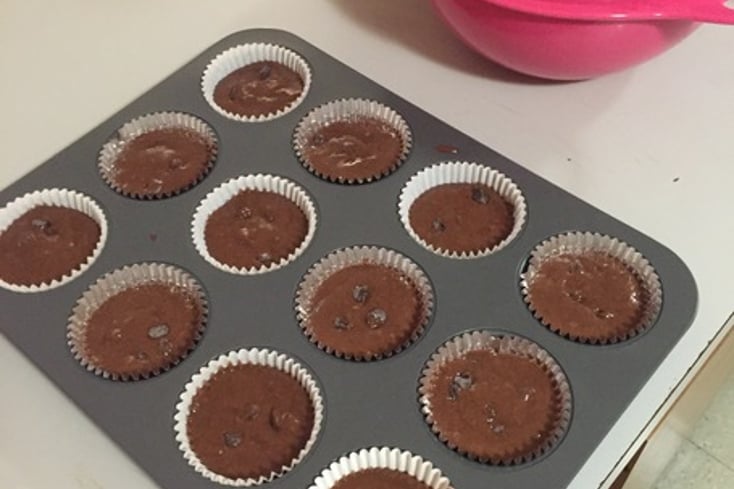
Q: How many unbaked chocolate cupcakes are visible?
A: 12